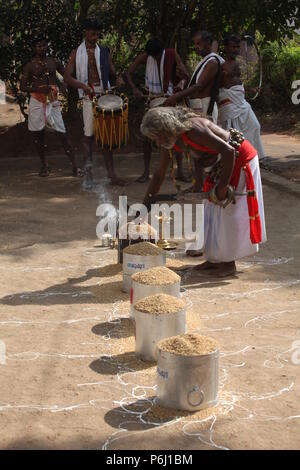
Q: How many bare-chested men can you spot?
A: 6